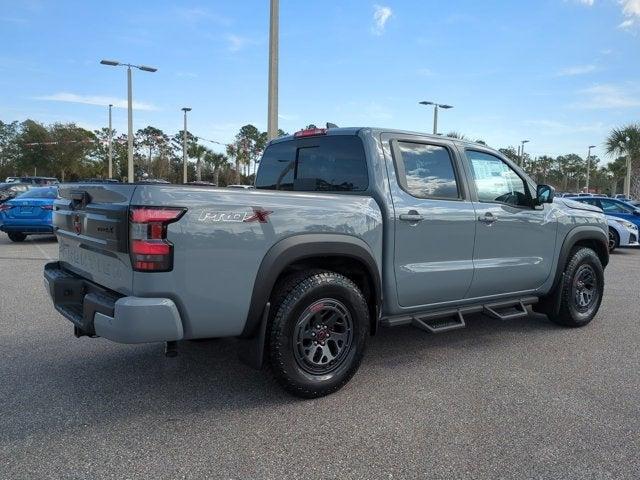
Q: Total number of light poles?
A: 7